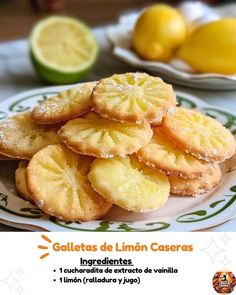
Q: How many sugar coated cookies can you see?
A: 10